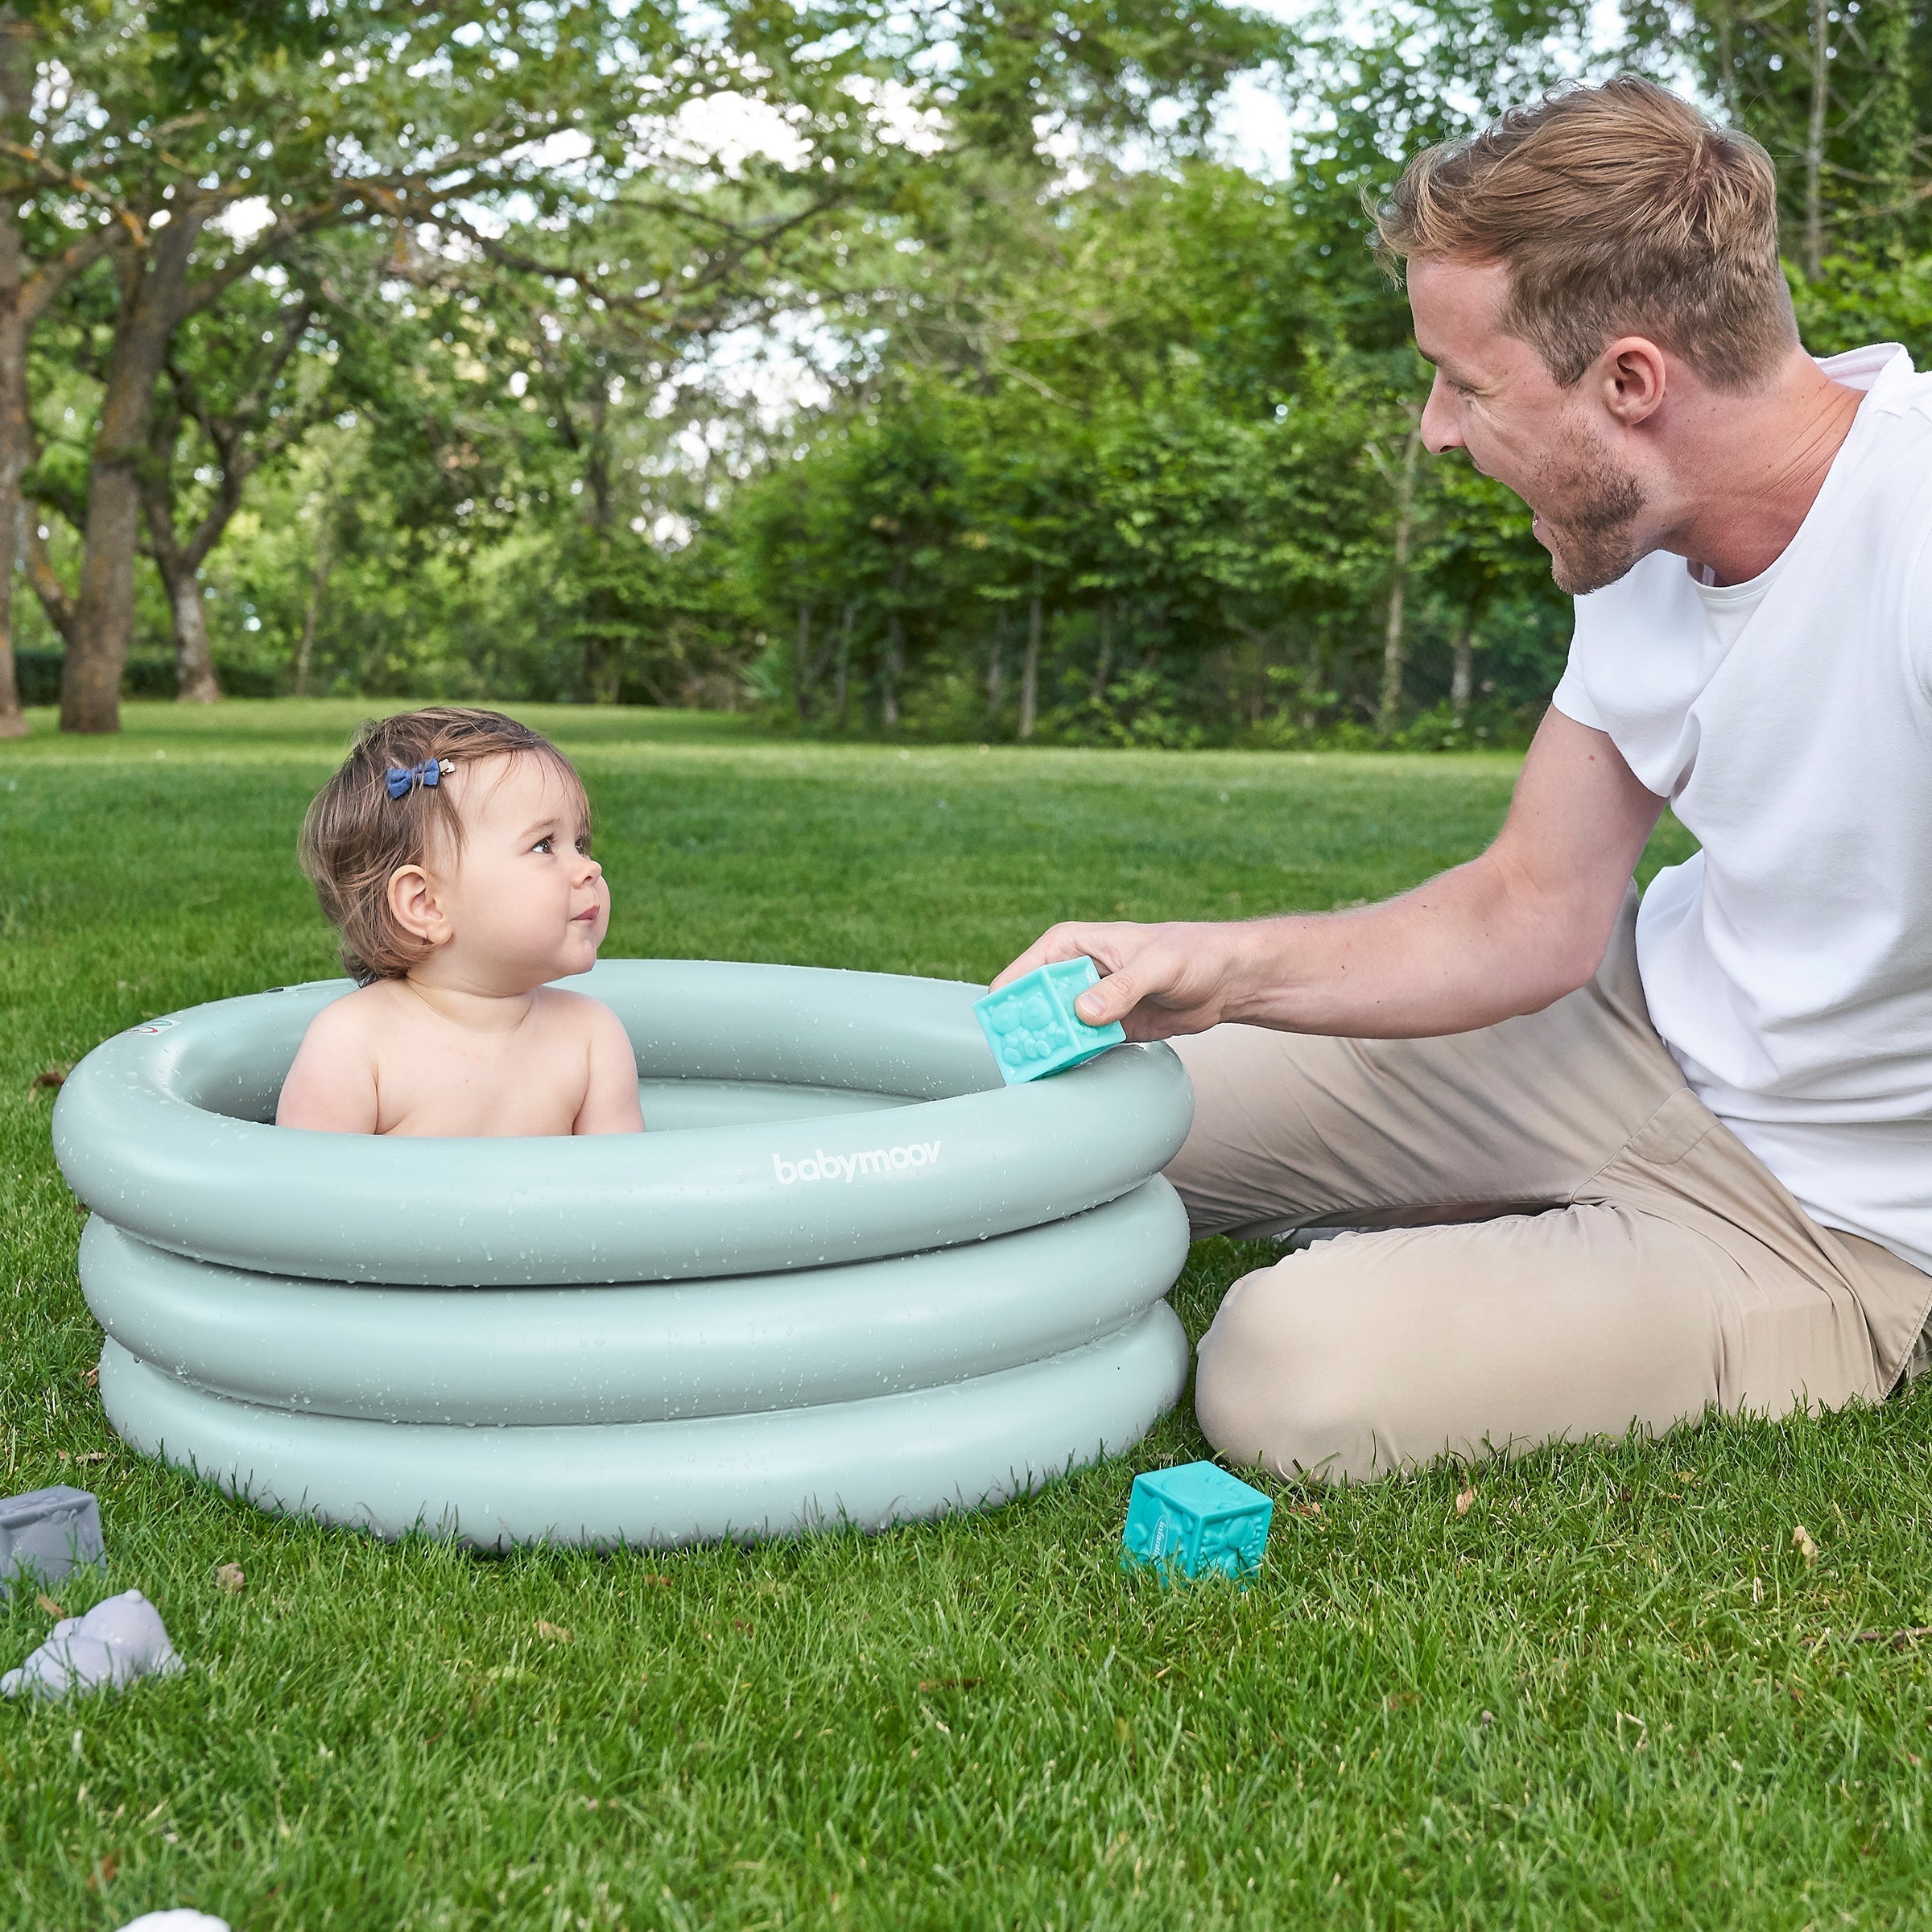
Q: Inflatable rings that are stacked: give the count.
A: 3